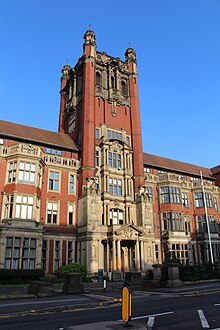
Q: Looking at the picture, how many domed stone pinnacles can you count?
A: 3